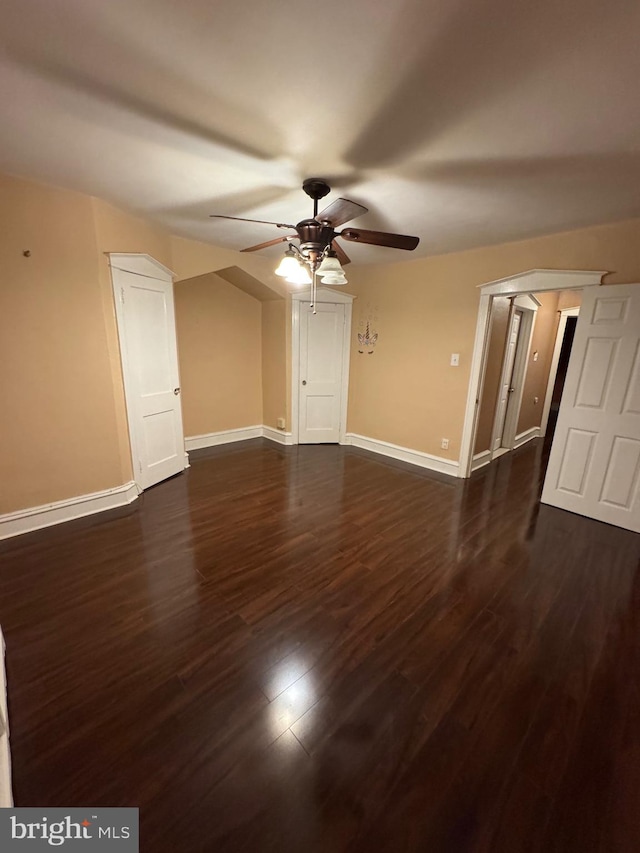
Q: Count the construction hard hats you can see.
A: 0